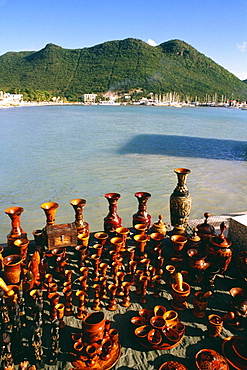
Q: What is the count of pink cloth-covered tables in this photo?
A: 0